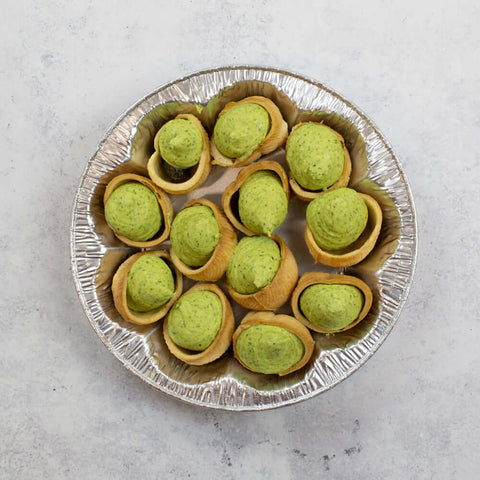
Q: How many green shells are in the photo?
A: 12